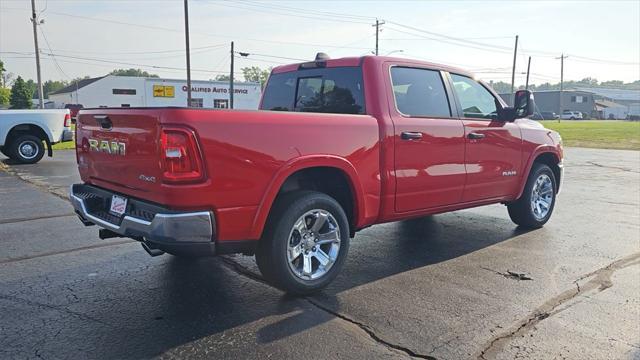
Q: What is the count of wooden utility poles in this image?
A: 7